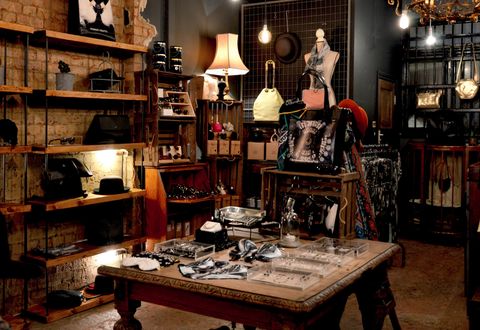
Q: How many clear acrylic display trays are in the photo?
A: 5